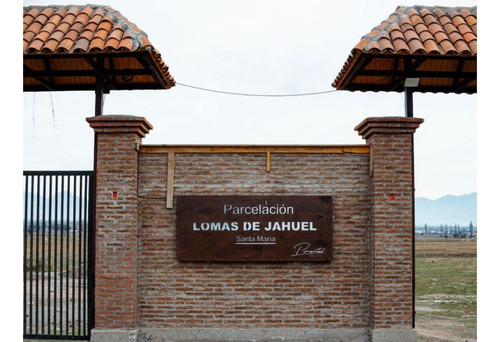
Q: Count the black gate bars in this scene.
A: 11